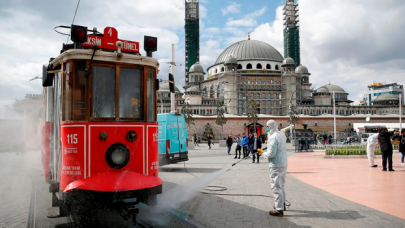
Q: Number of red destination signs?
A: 1